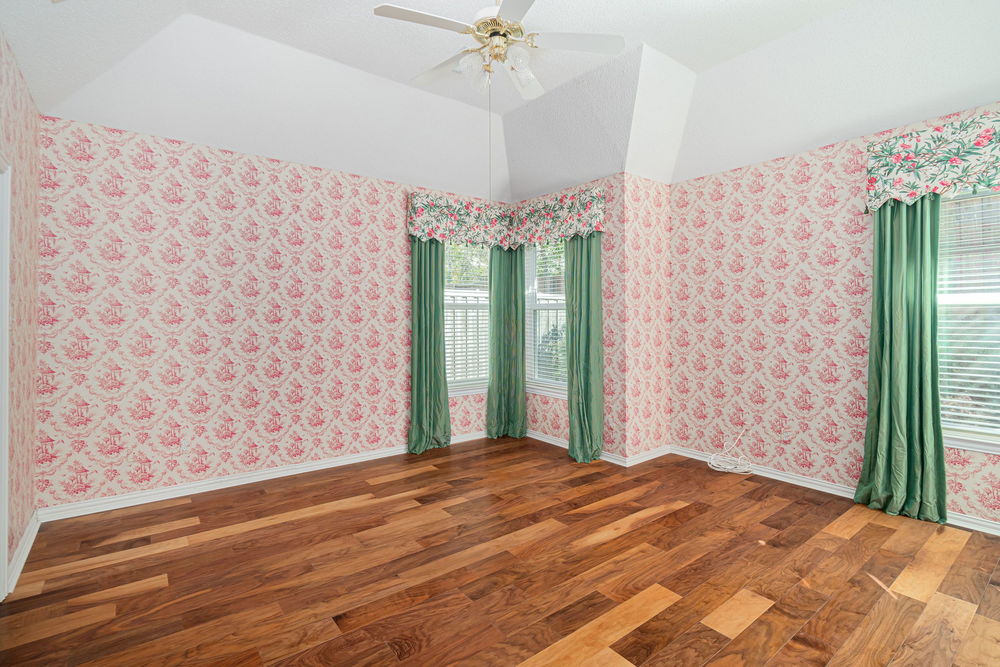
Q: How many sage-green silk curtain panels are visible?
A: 4